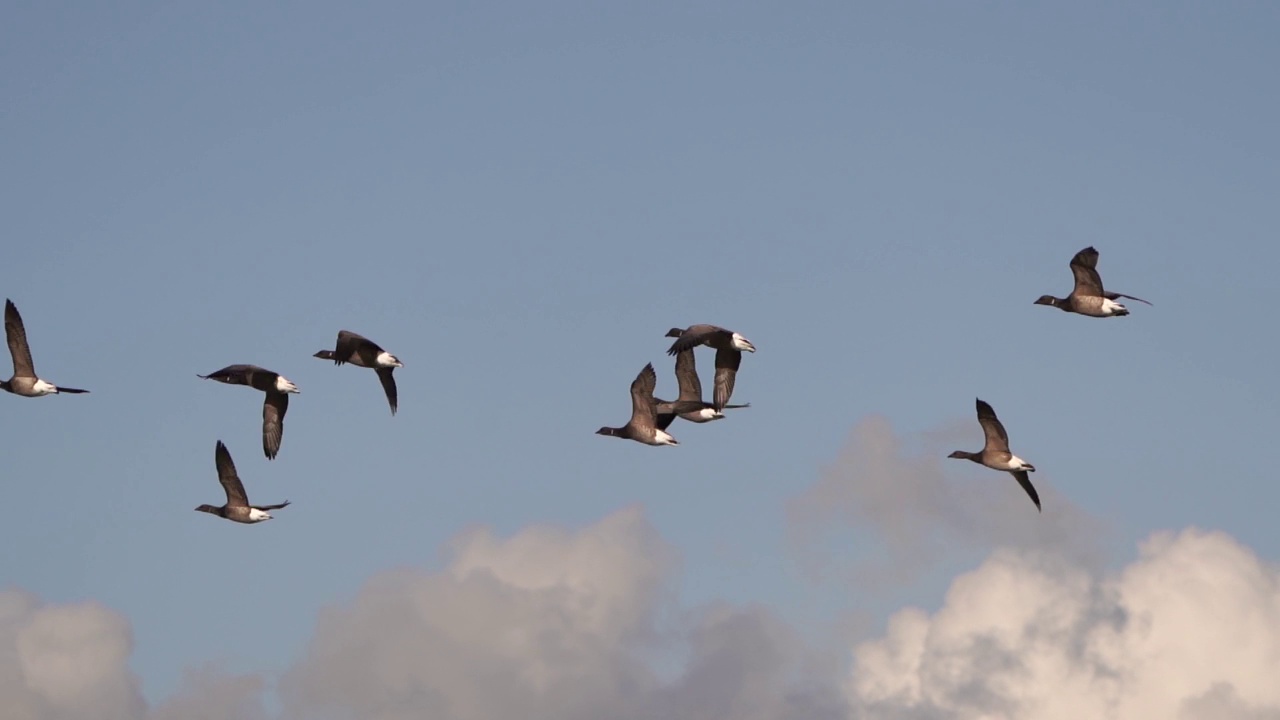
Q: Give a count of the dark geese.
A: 9